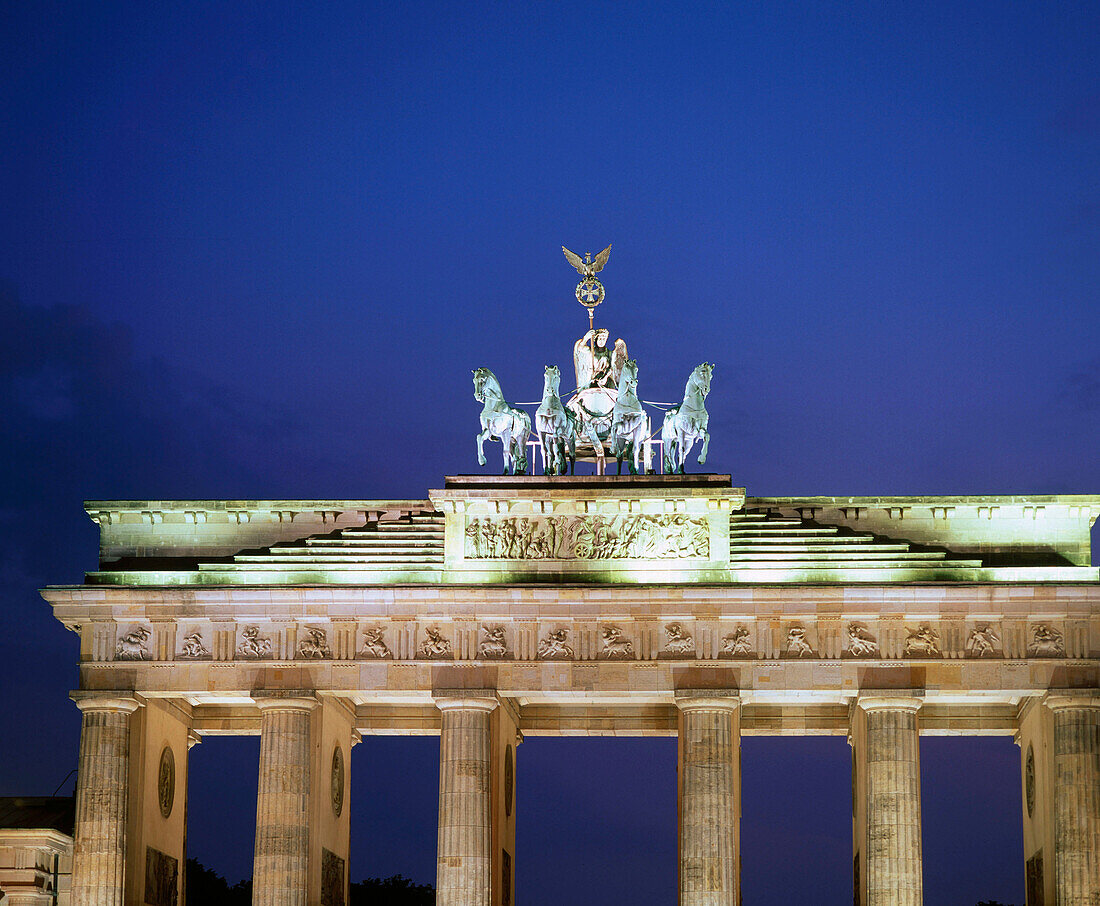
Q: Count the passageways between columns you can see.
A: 5